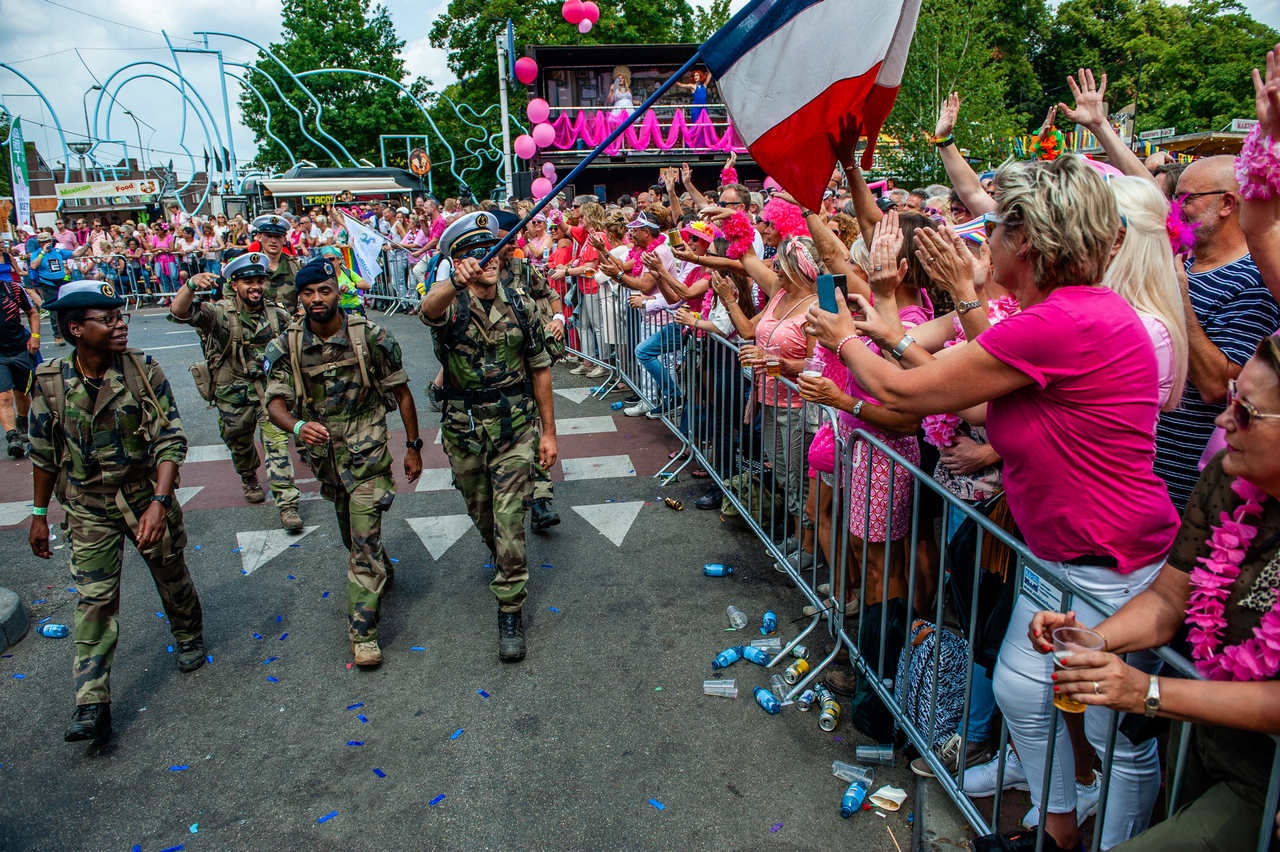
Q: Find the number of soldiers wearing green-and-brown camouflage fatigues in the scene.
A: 6